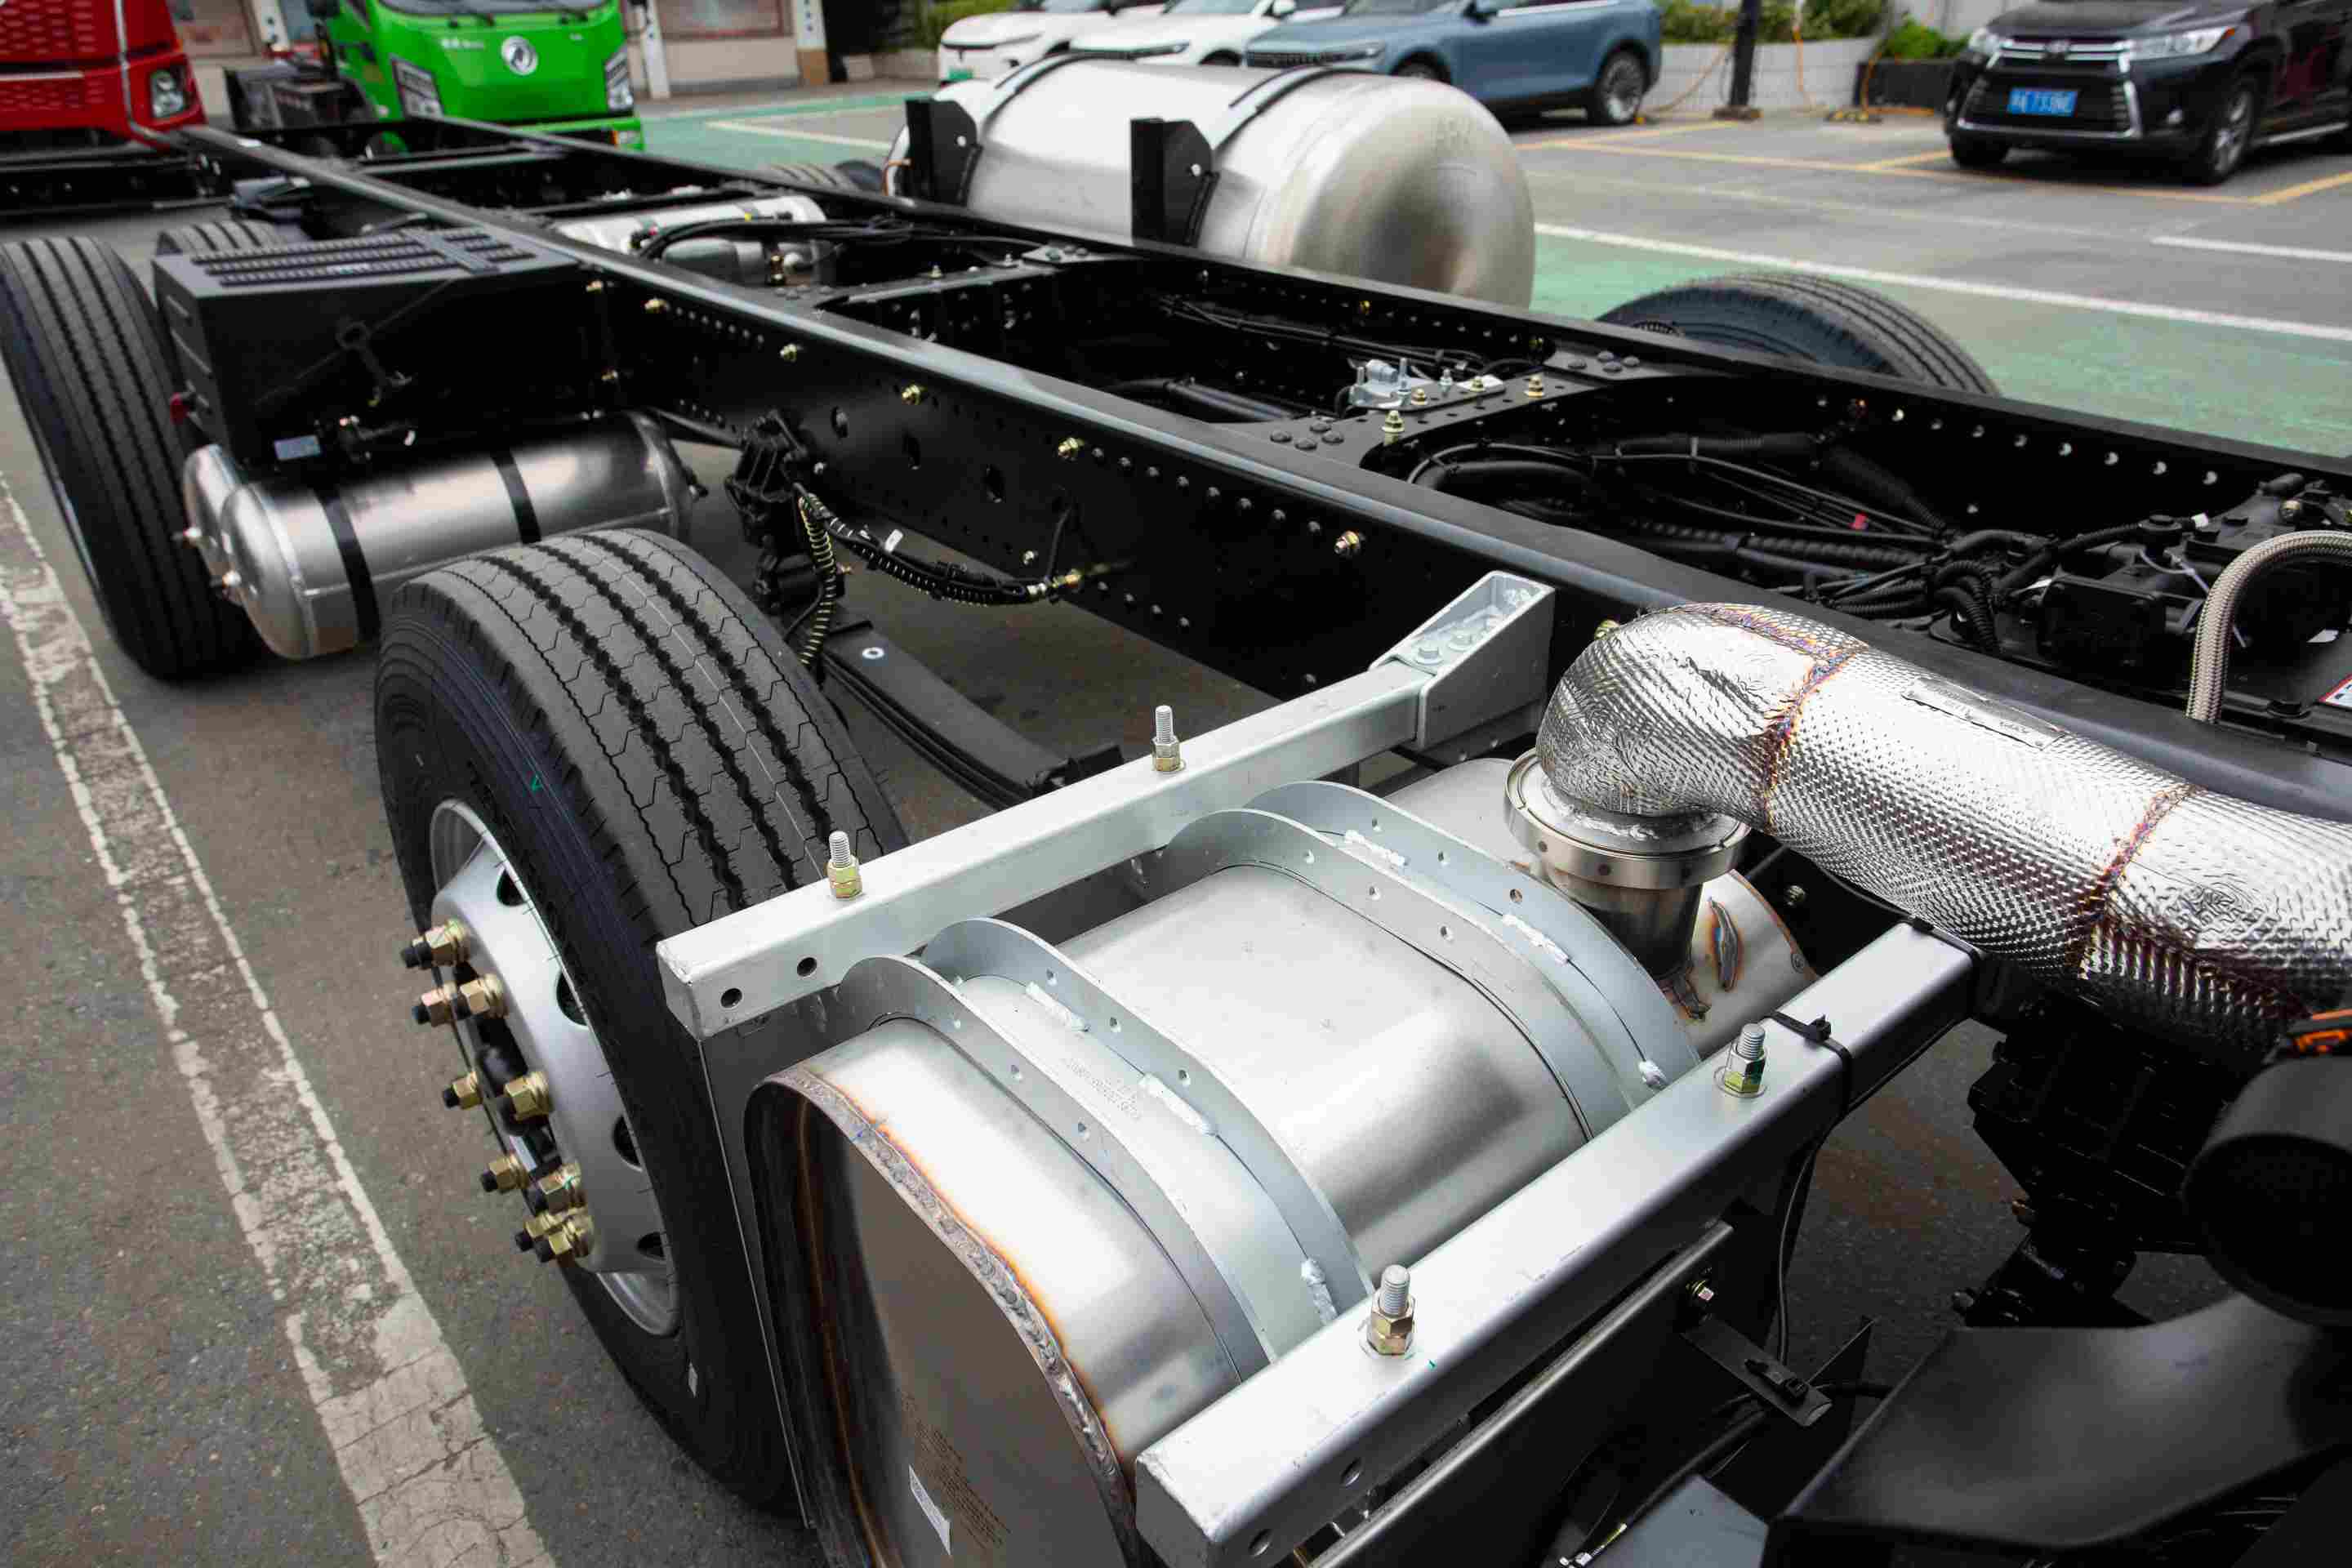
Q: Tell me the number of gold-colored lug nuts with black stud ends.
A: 10